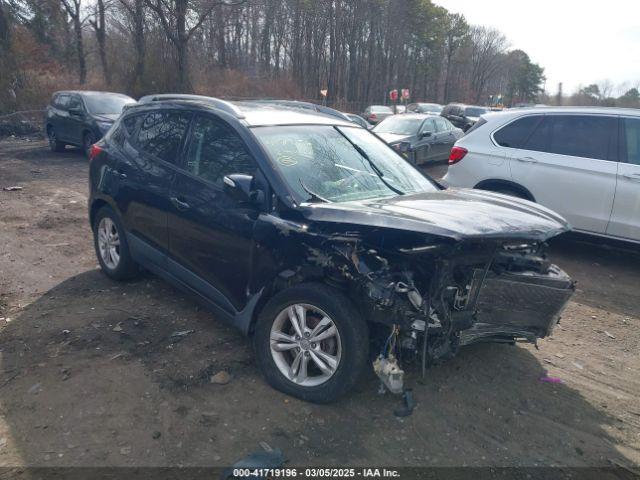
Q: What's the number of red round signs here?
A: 2